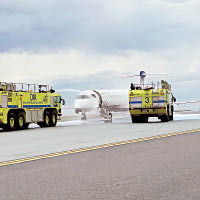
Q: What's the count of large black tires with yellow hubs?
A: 4